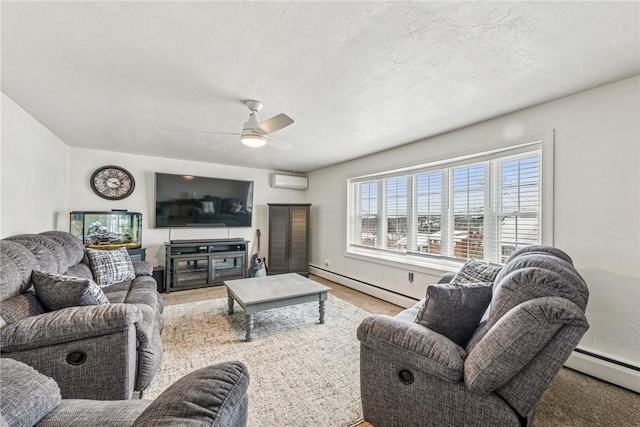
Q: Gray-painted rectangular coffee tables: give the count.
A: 1